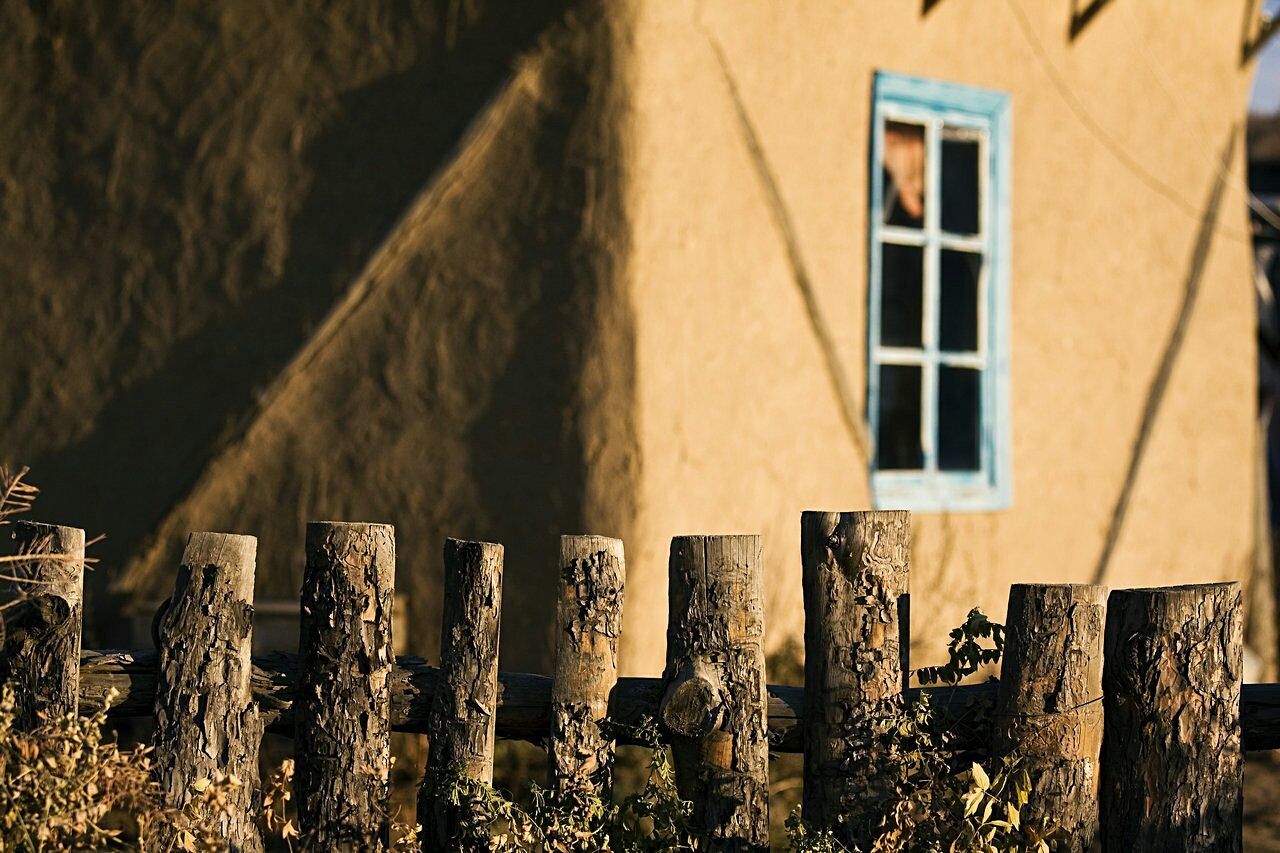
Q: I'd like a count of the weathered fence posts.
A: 9